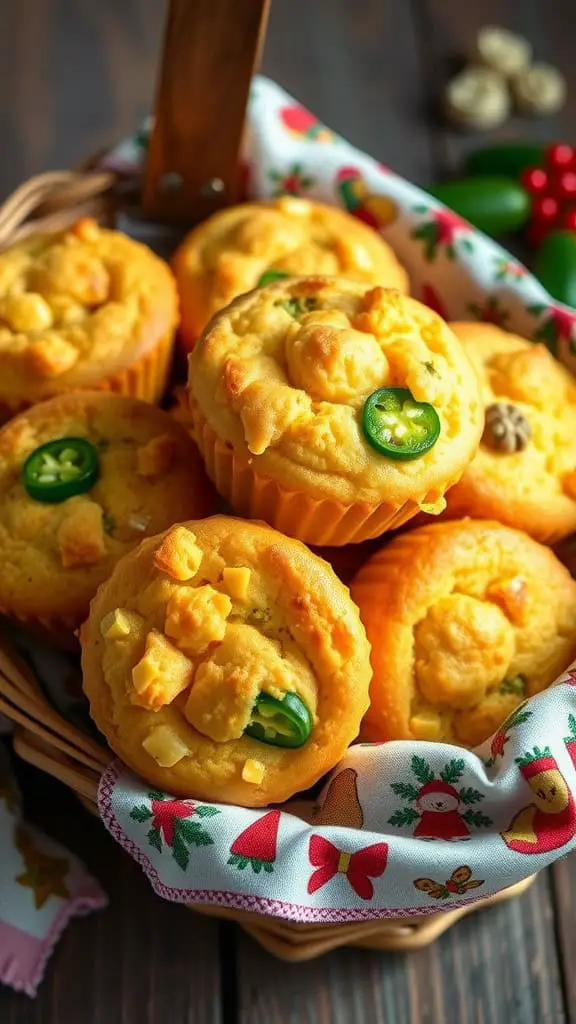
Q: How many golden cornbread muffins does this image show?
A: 7